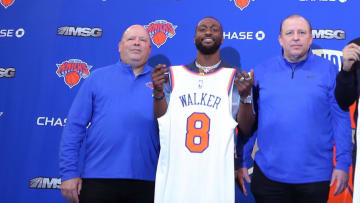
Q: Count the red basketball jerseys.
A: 0